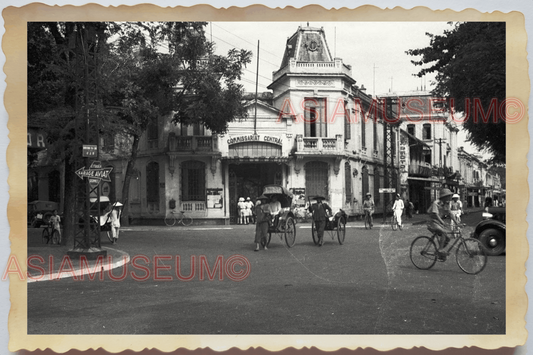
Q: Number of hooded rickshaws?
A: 2